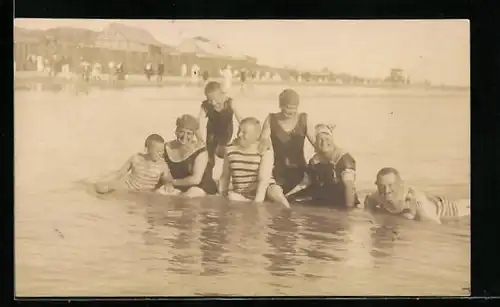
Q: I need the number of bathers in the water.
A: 7